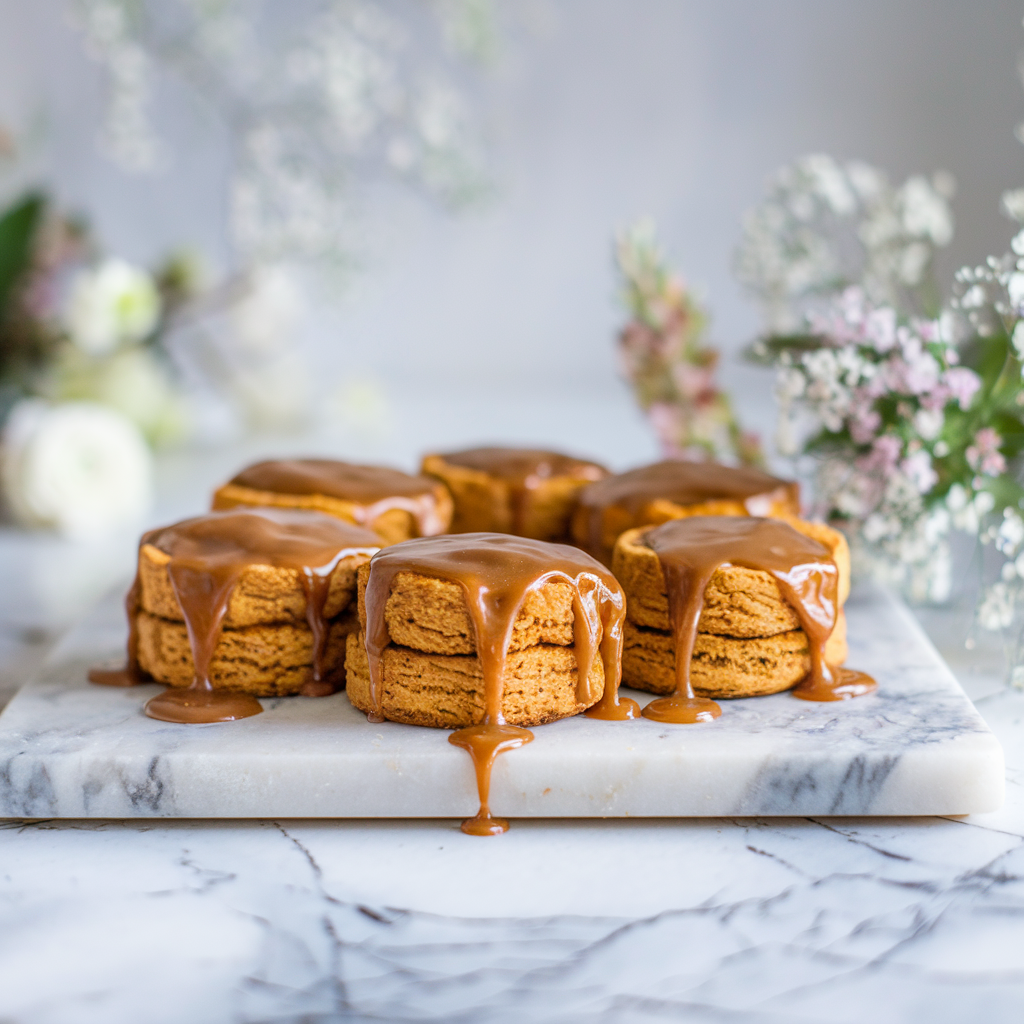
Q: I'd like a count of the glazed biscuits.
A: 6